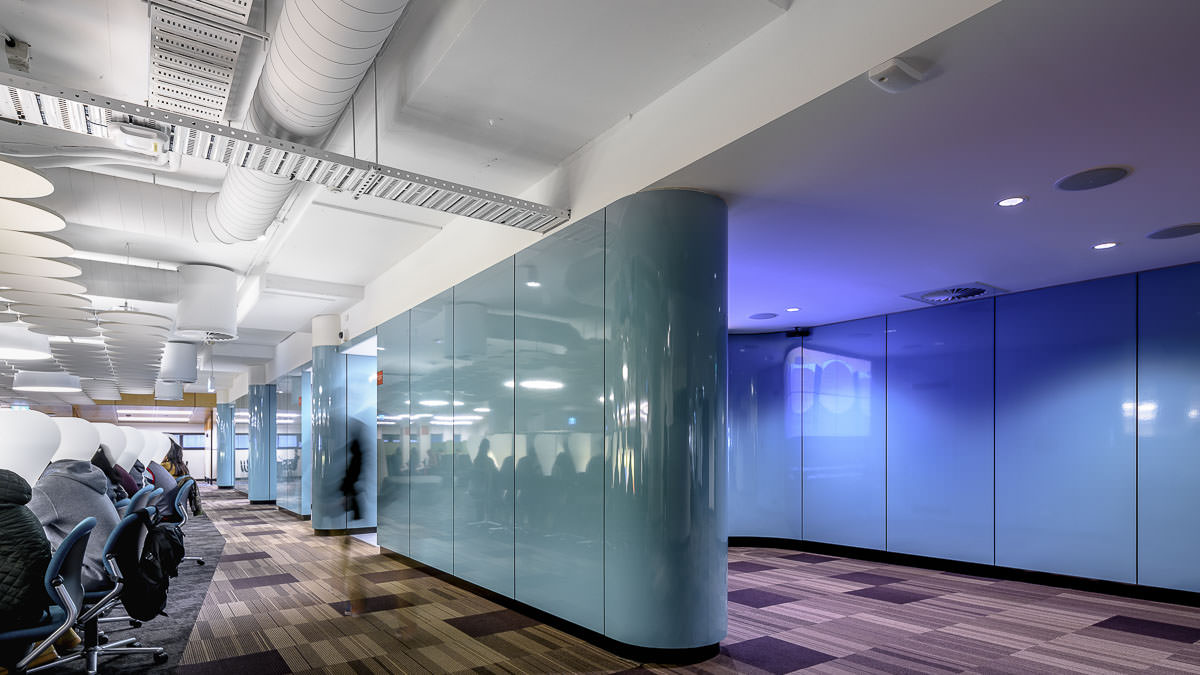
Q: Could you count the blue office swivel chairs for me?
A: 7